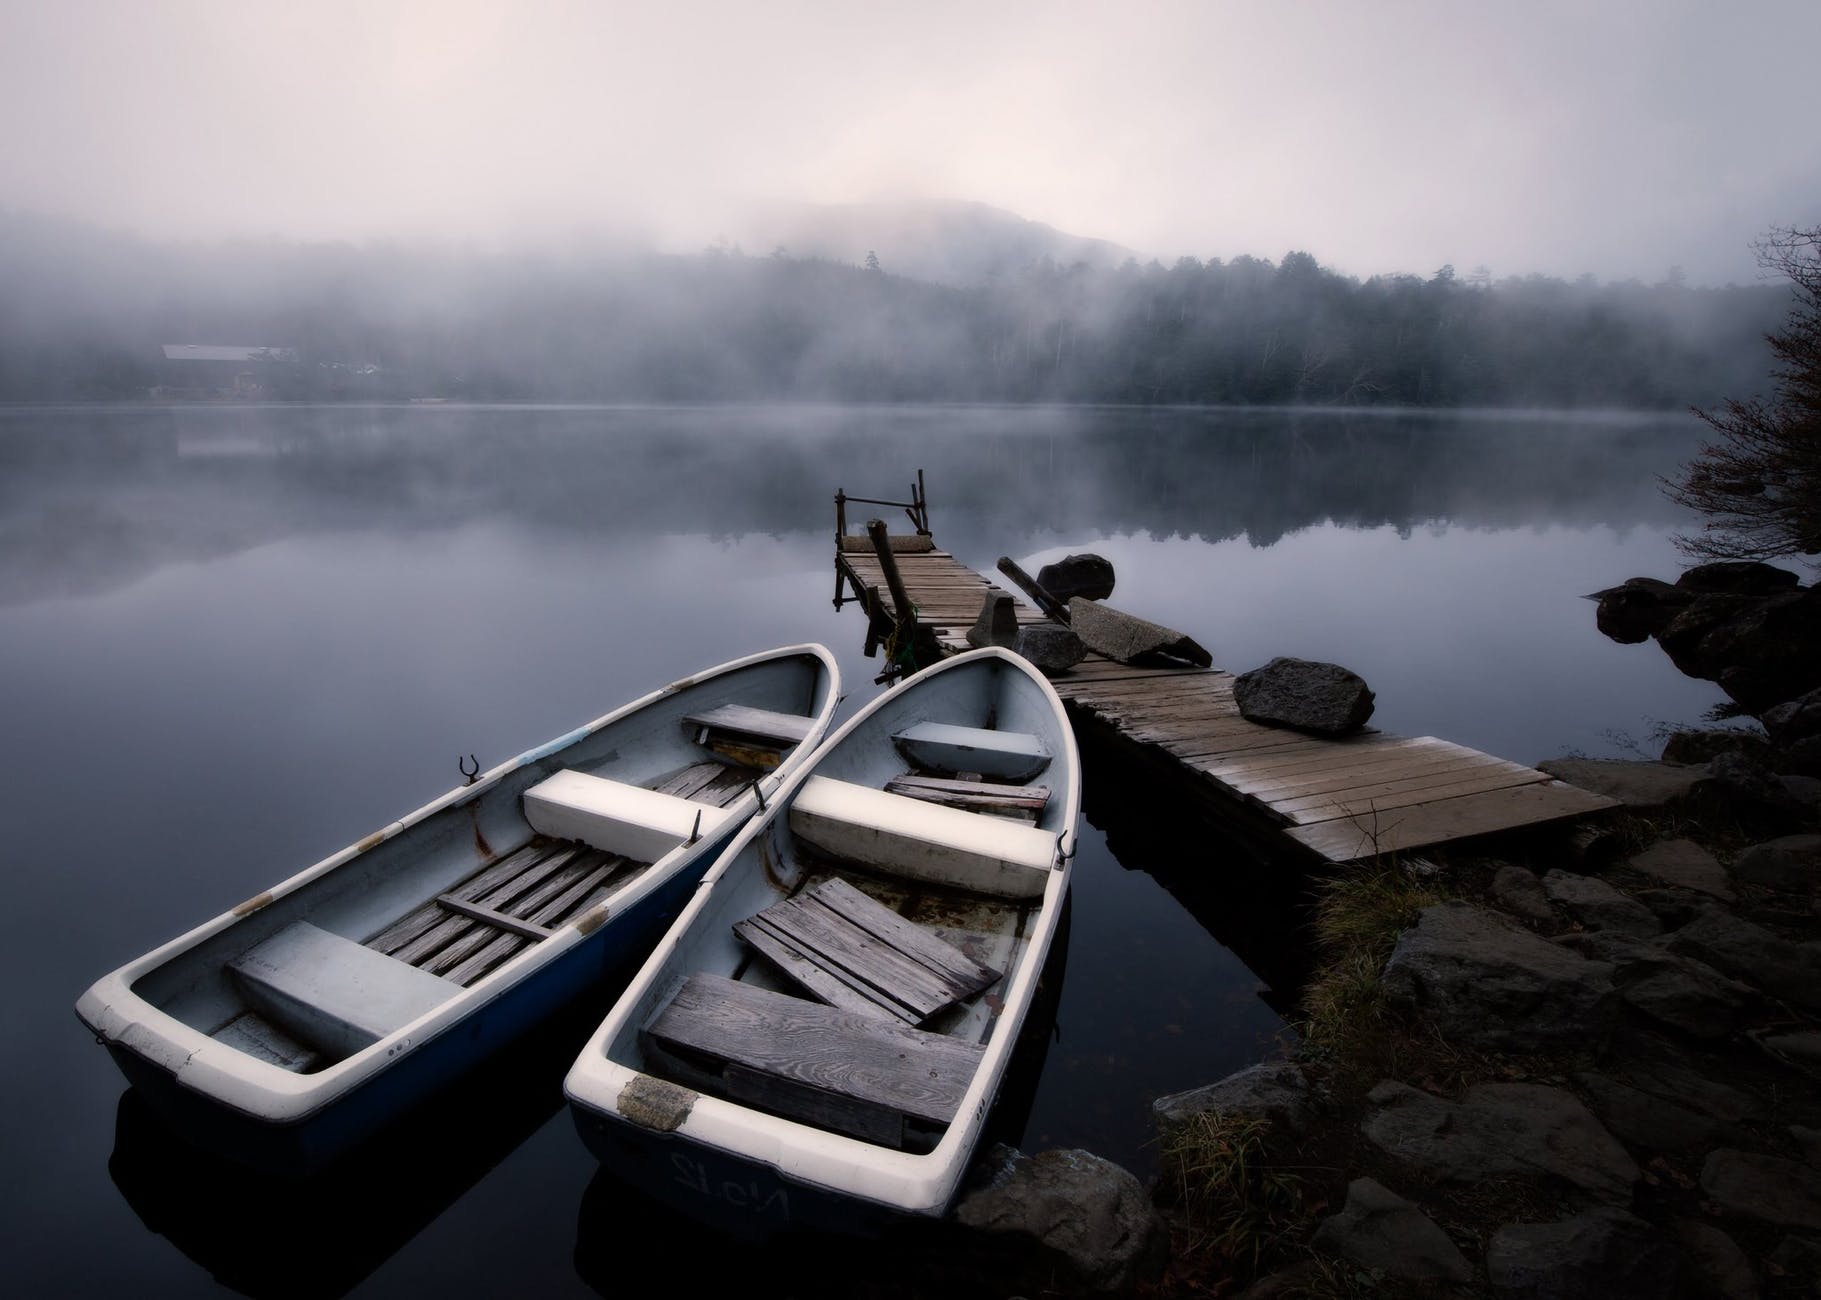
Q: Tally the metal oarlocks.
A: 4